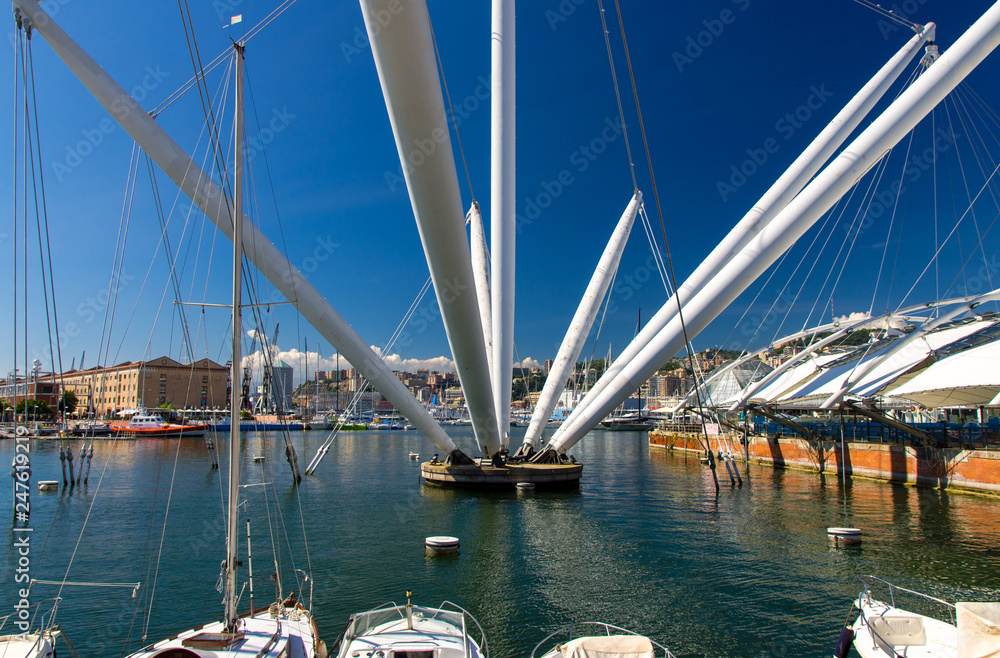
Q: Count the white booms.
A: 7